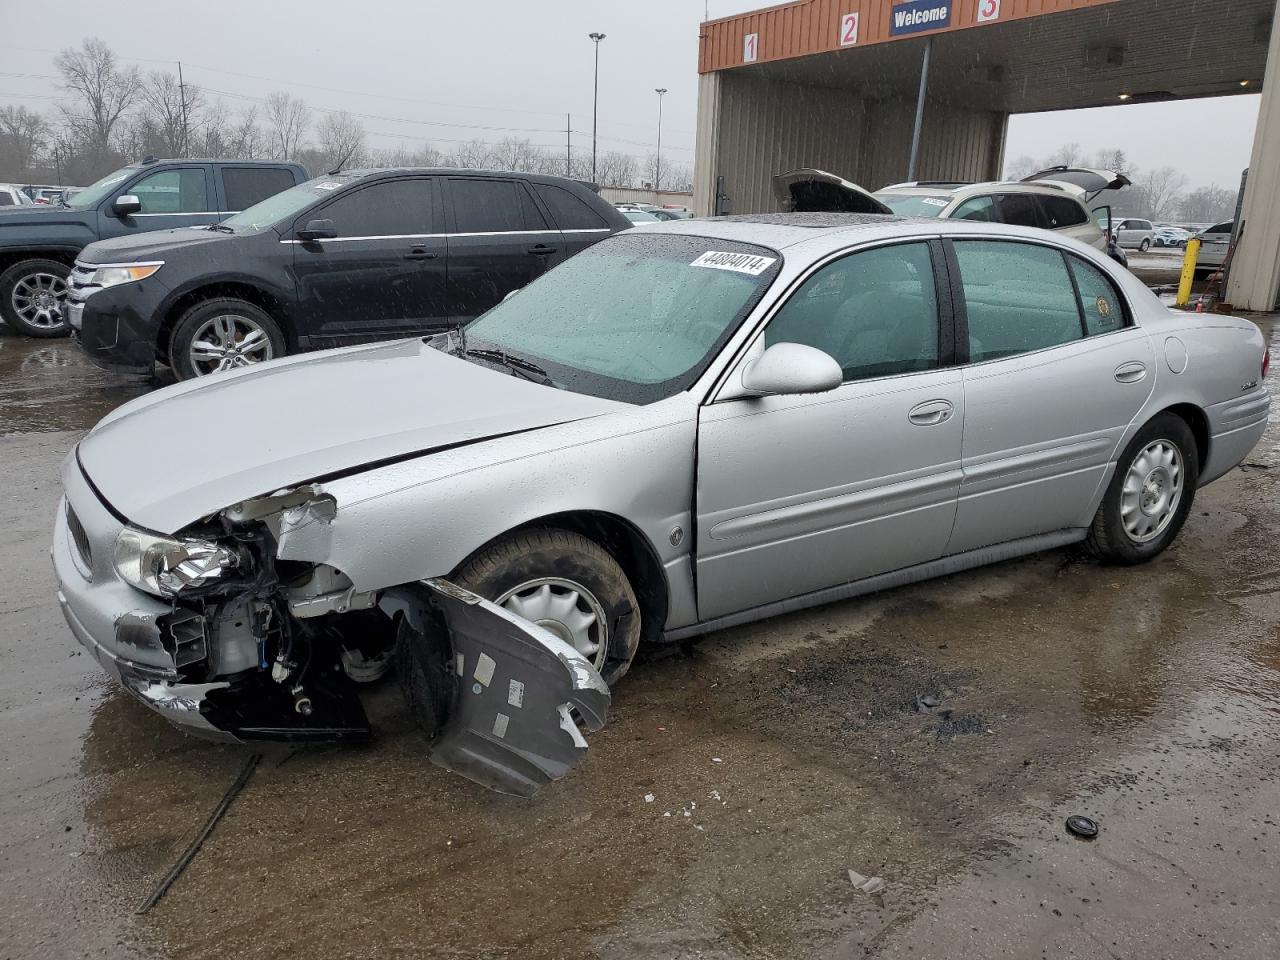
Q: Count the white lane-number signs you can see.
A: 3